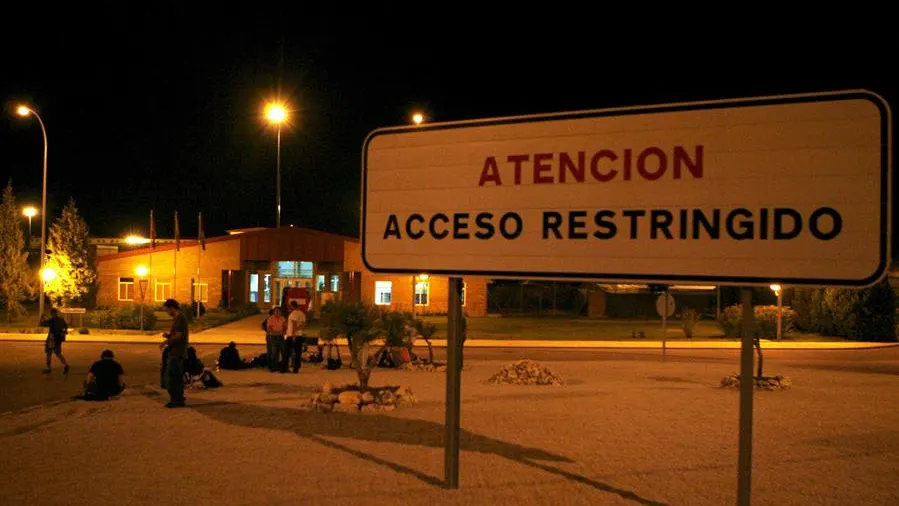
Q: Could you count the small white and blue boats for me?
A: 0